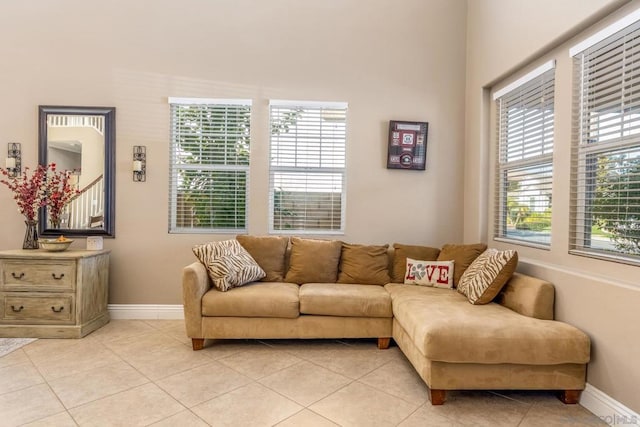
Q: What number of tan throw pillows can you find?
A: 5